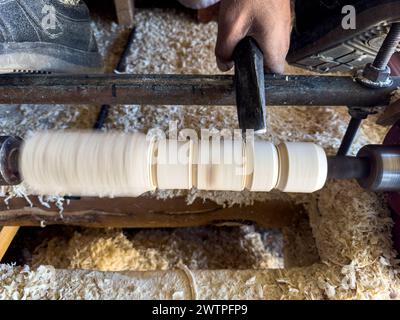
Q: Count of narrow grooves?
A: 4